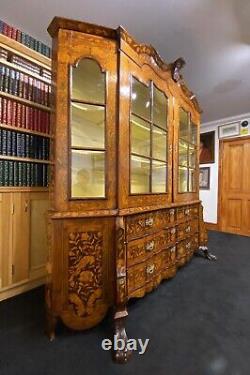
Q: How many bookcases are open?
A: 1